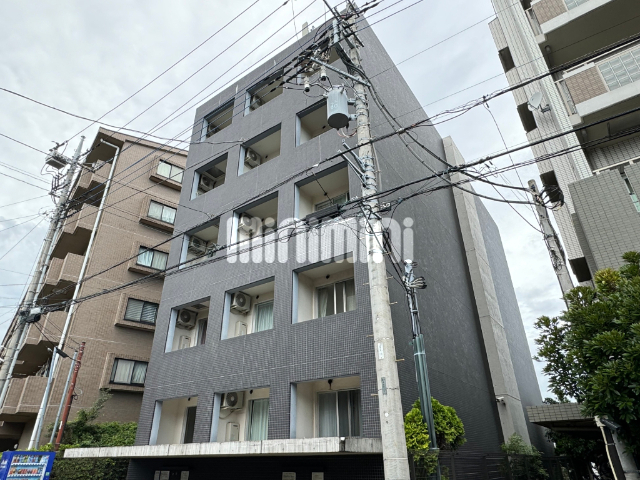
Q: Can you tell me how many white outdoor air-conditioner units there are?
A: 9